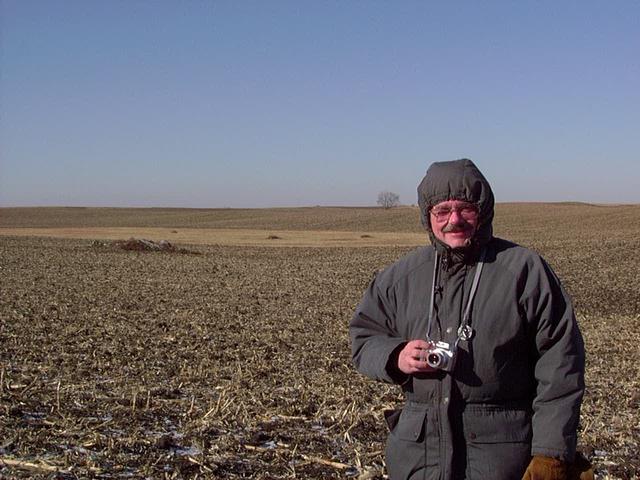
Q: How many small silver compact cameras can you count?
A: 1